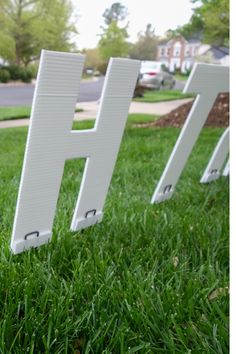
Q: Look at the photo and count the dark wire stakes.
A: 4